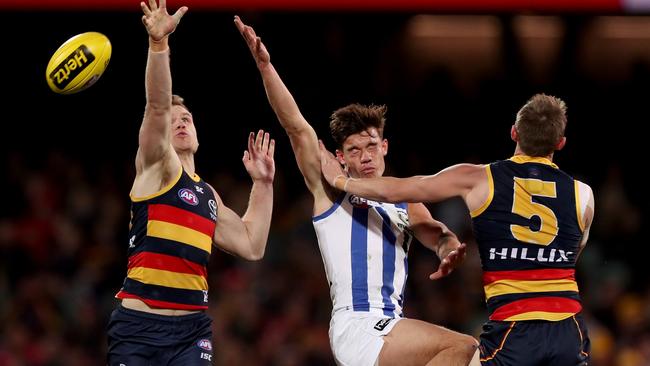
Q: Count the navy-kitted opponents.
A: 2